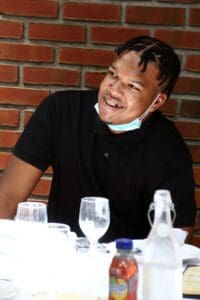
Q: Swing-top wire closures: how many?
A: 1